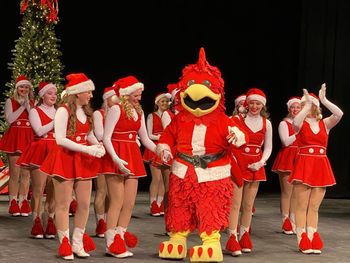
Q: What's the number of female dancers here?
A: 11